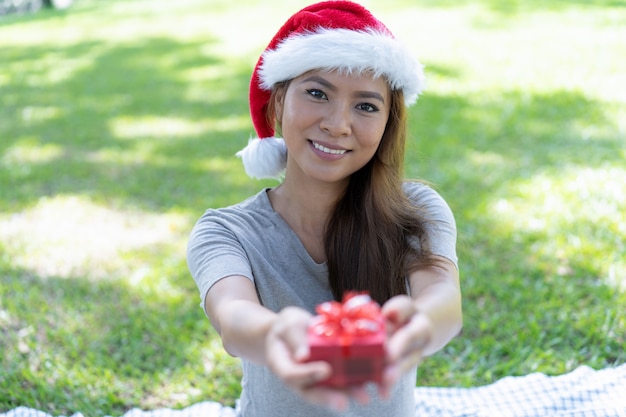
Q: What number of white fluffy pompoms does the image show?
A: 1